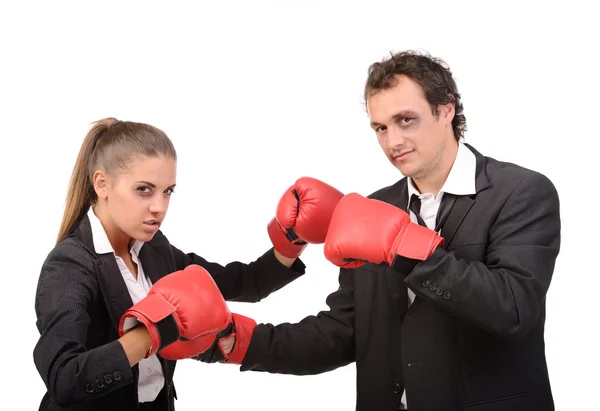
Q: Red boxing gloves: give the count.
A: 4